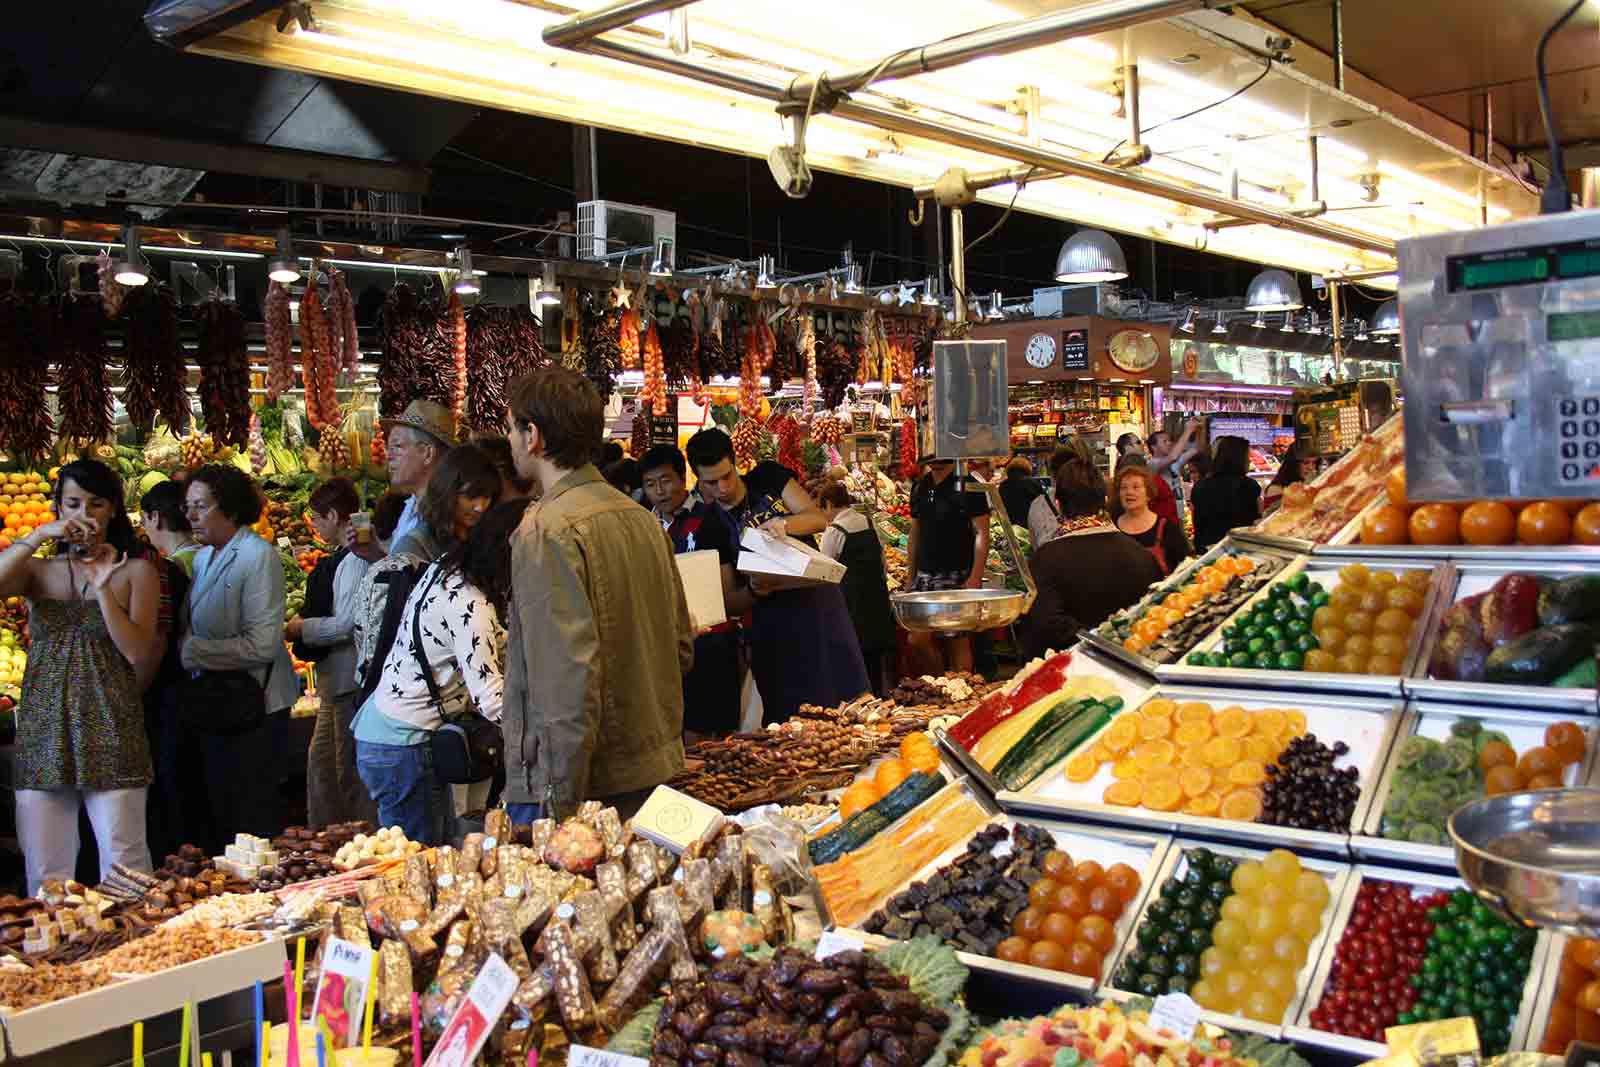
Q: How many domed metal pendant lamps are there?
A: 3